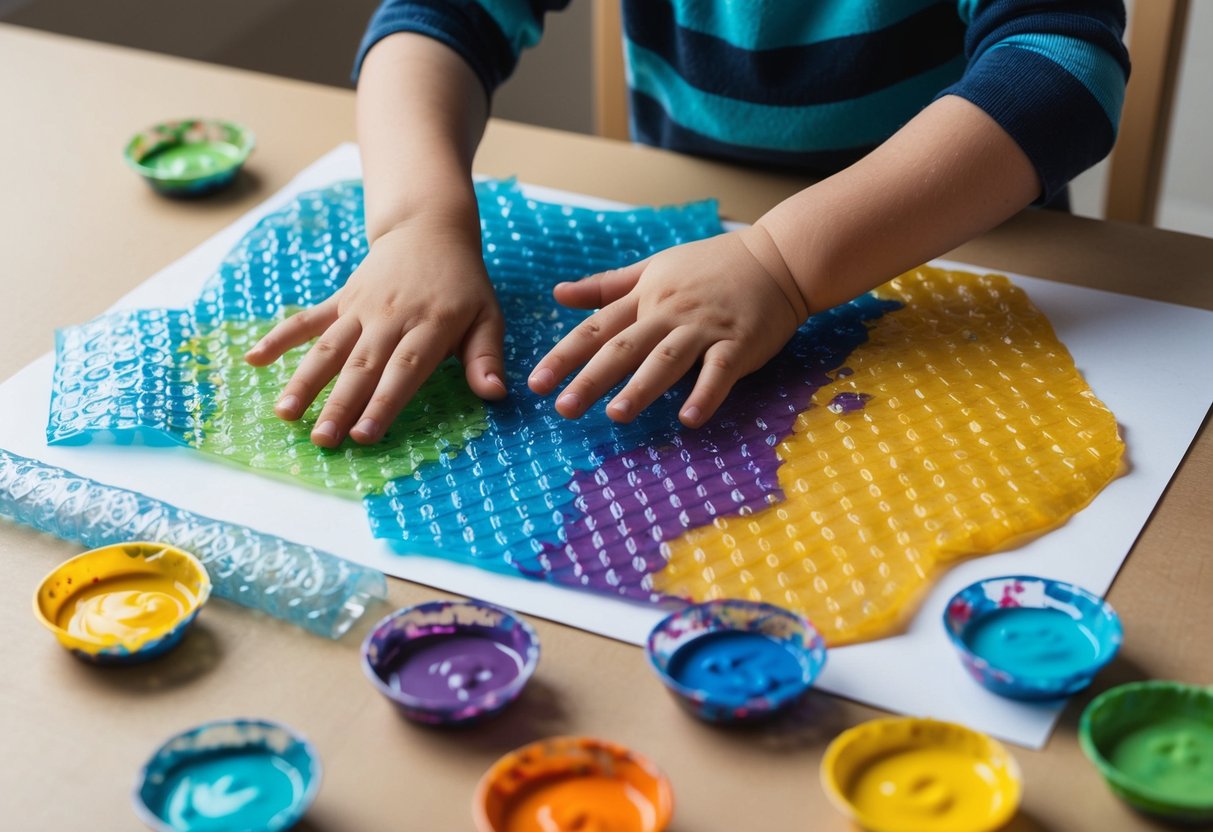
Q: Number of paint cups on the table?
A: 9